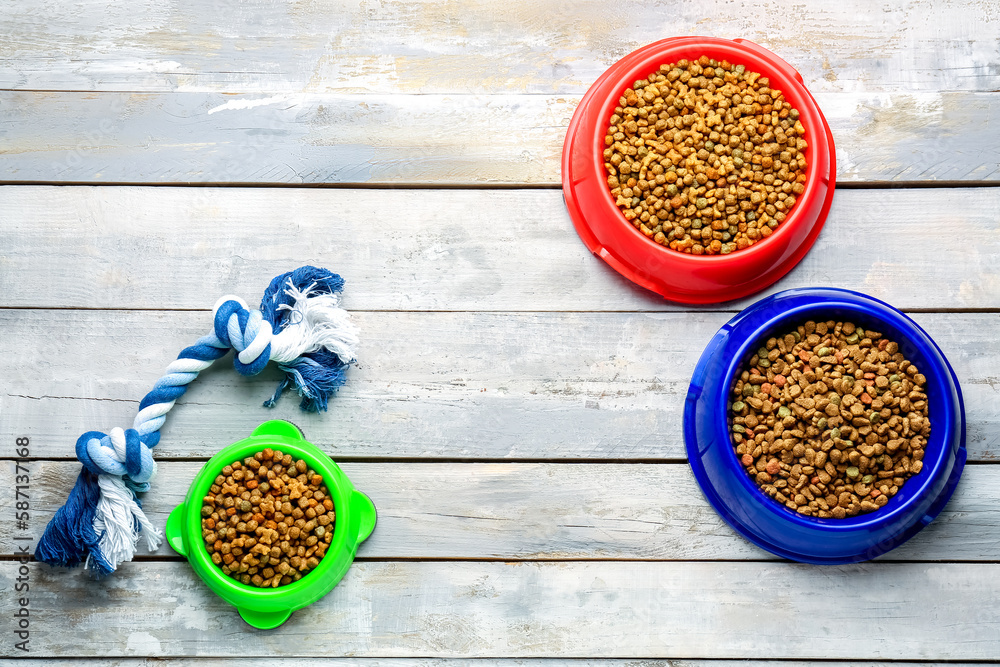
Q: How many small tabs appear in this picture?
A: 4